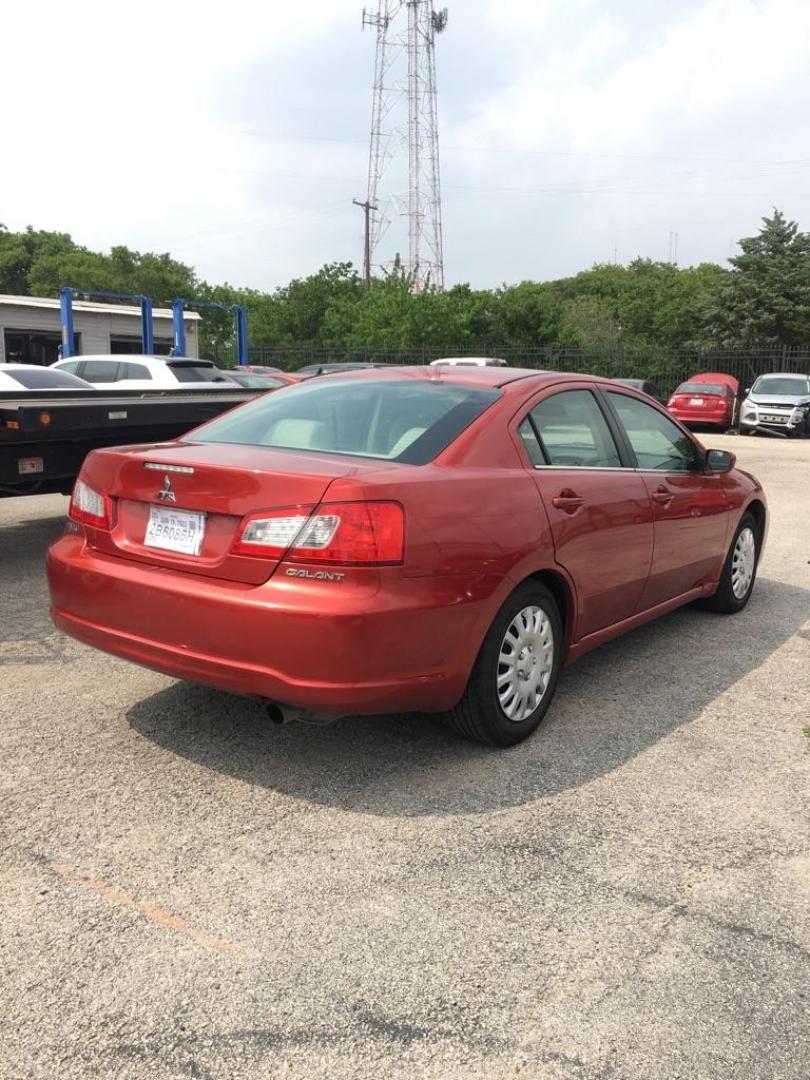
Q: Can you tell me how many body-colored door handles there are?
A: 2